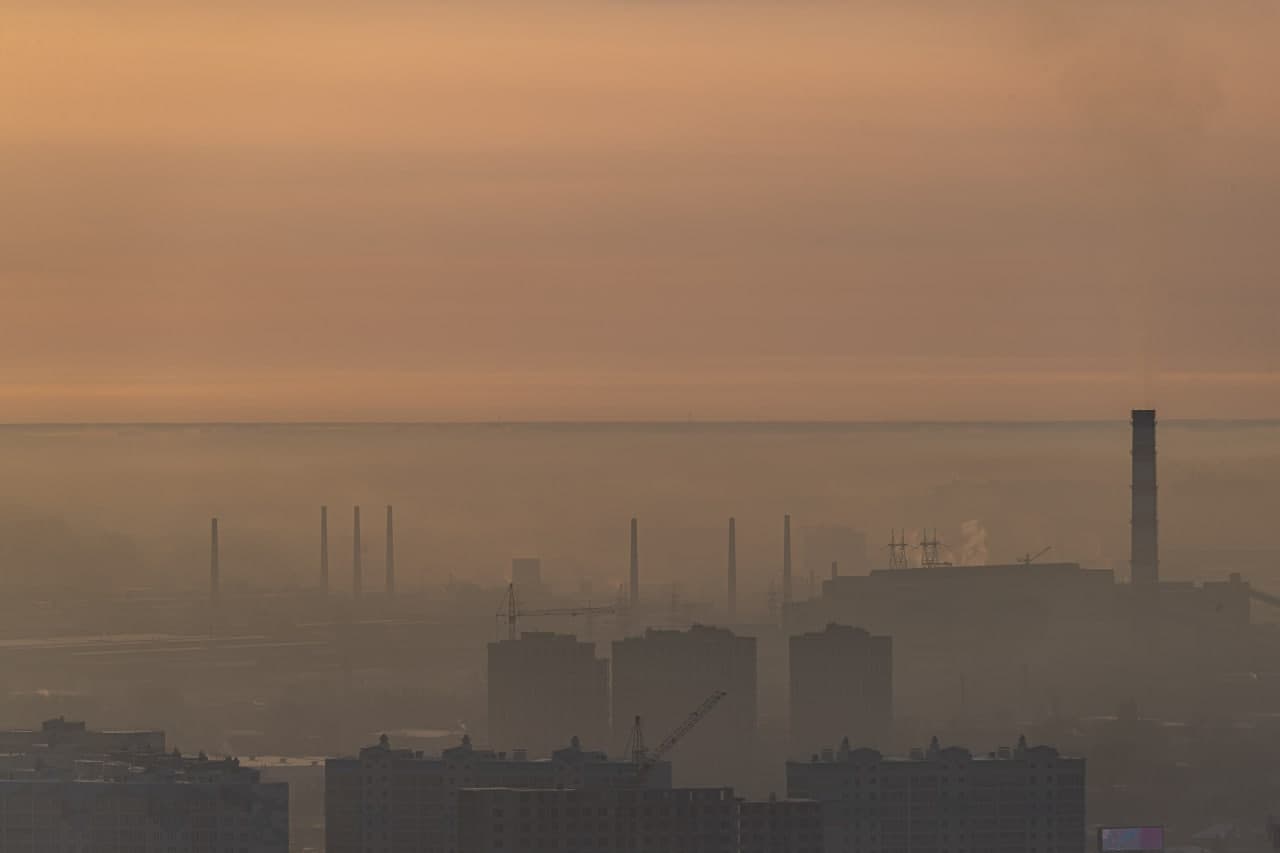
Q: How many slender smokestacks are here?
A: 7